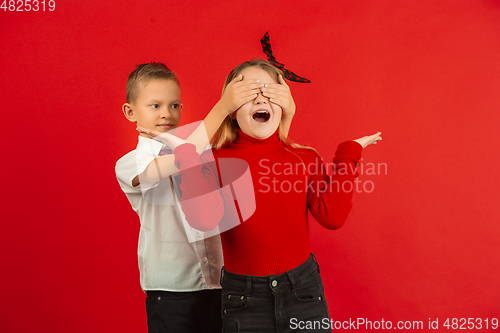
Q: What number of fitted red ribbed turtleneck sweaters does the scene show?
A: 1